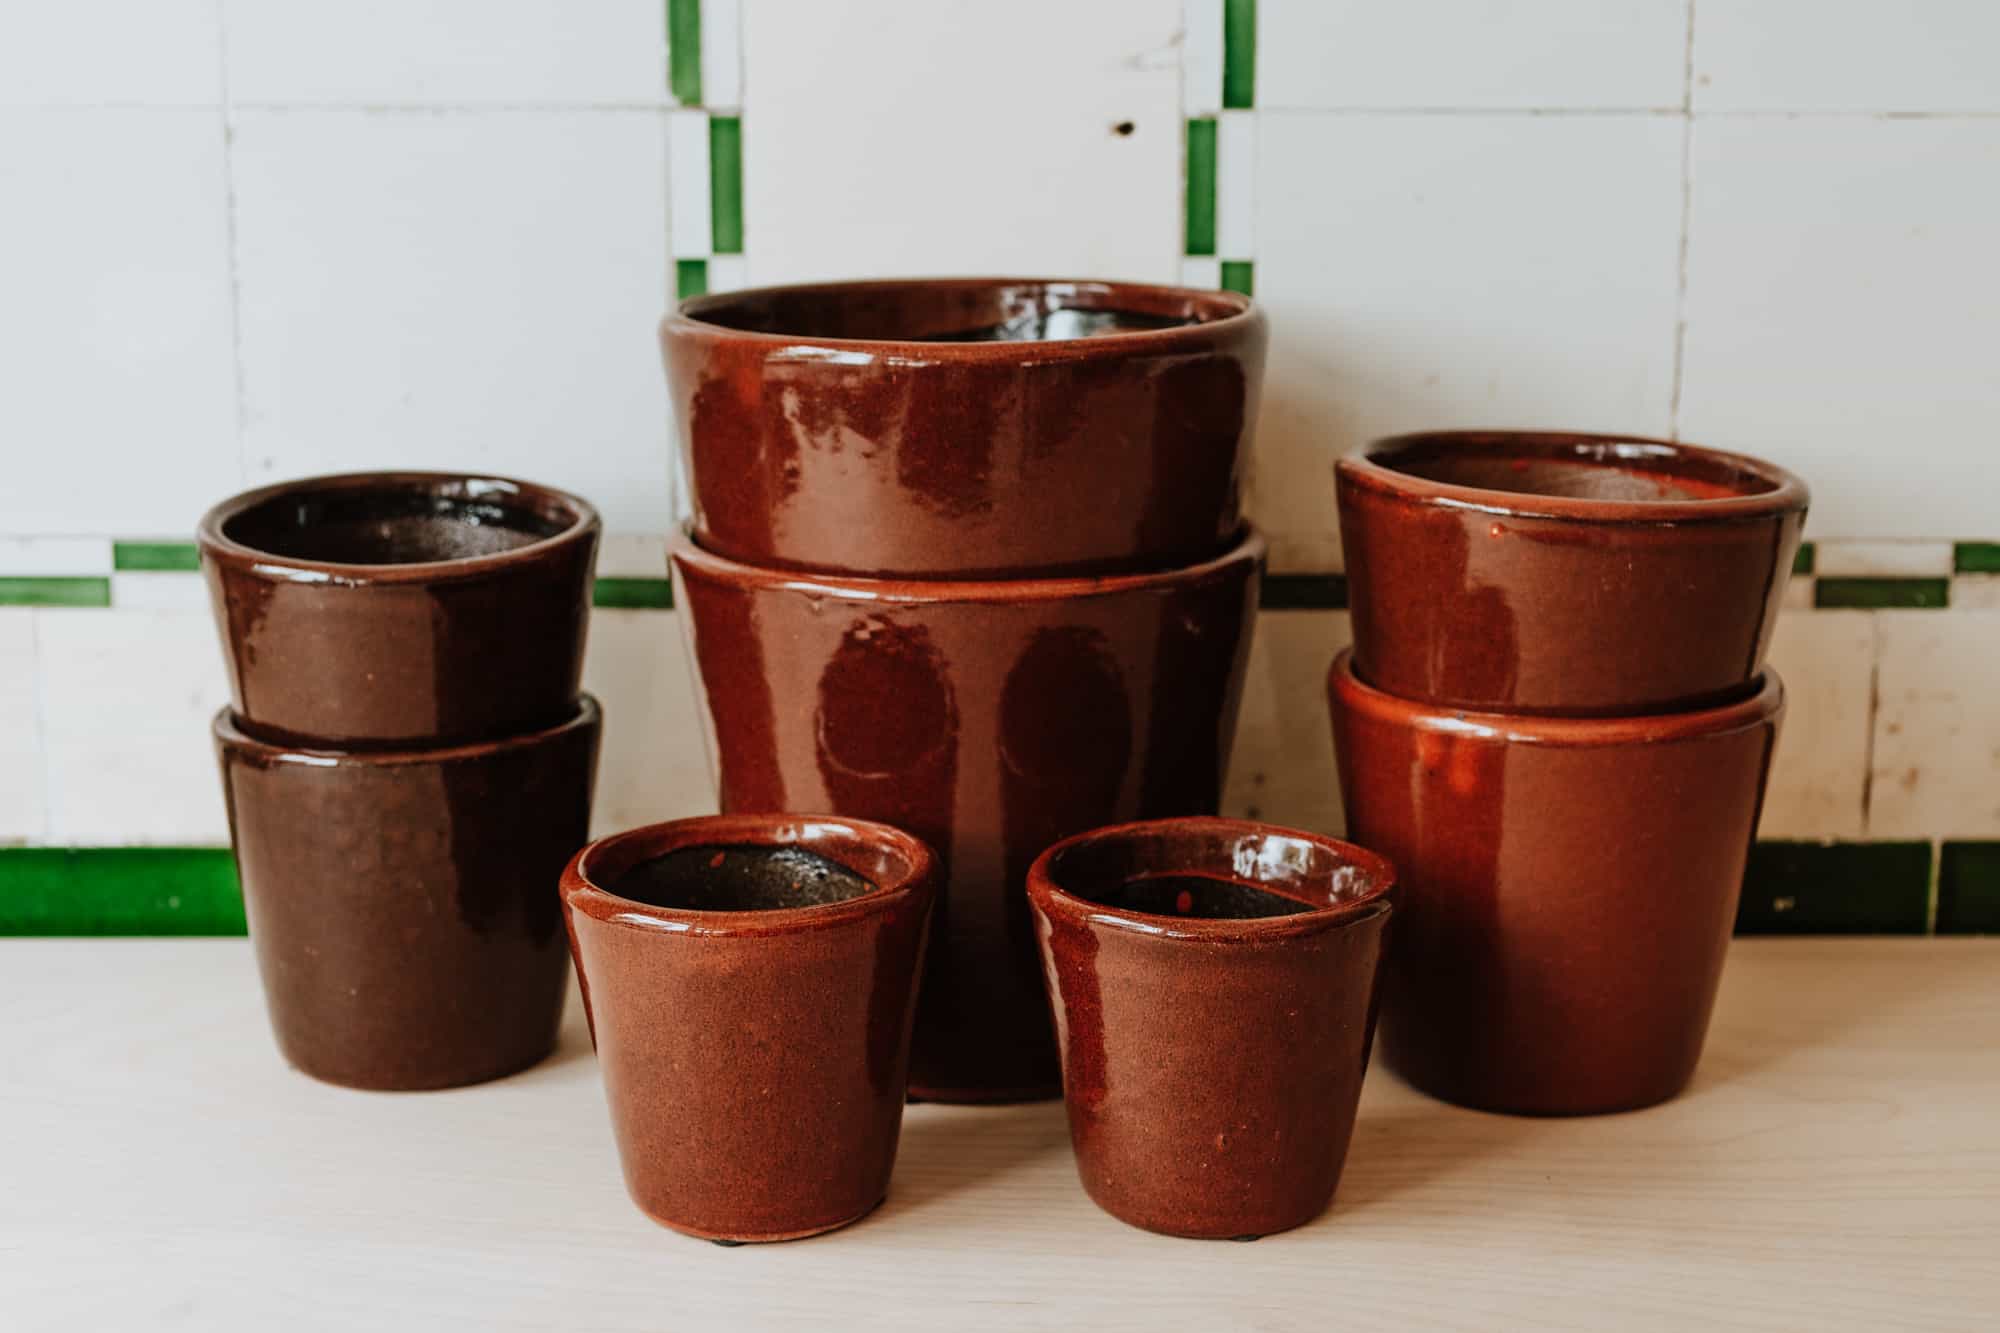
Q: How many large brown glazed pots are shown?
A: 2